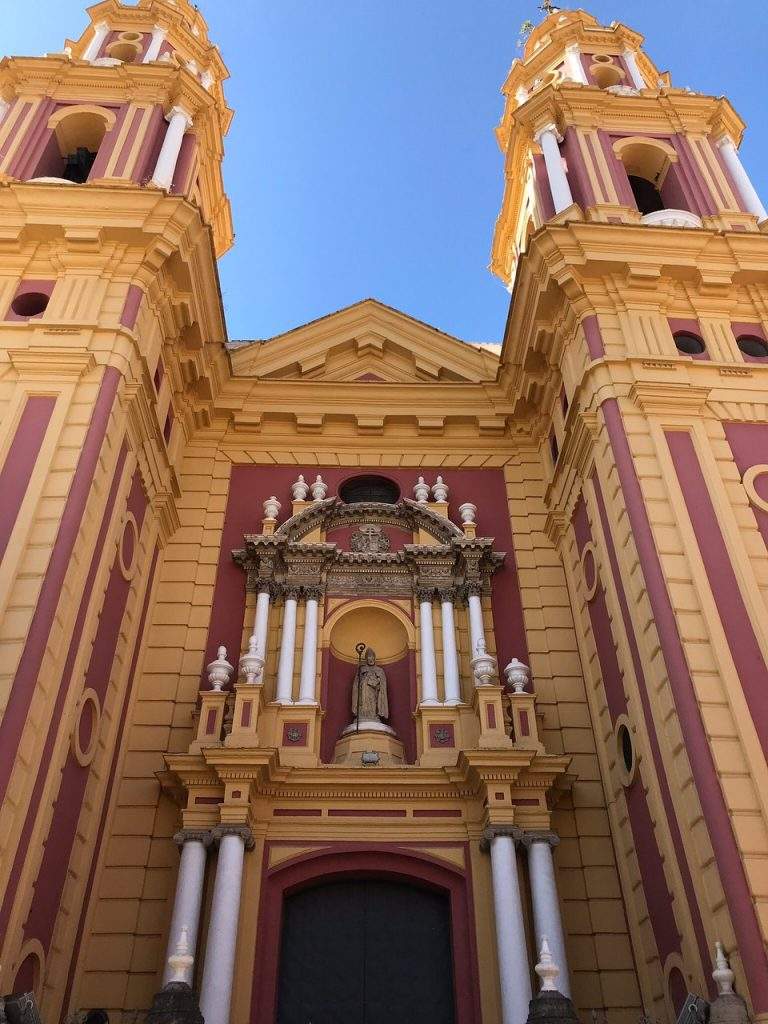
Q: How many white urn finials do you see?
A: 13